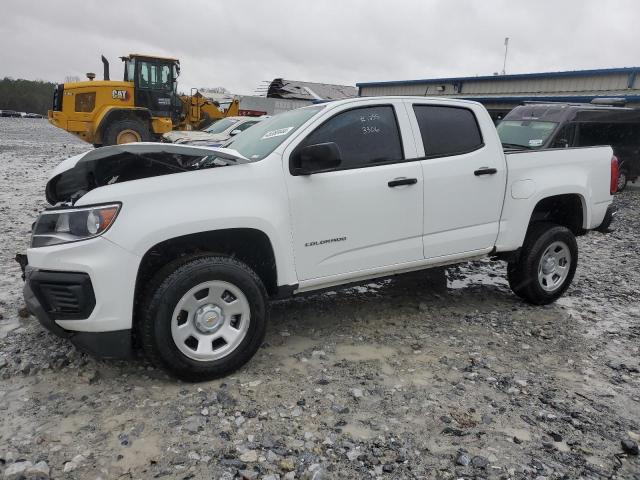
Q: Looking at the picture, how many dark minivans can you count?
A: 1